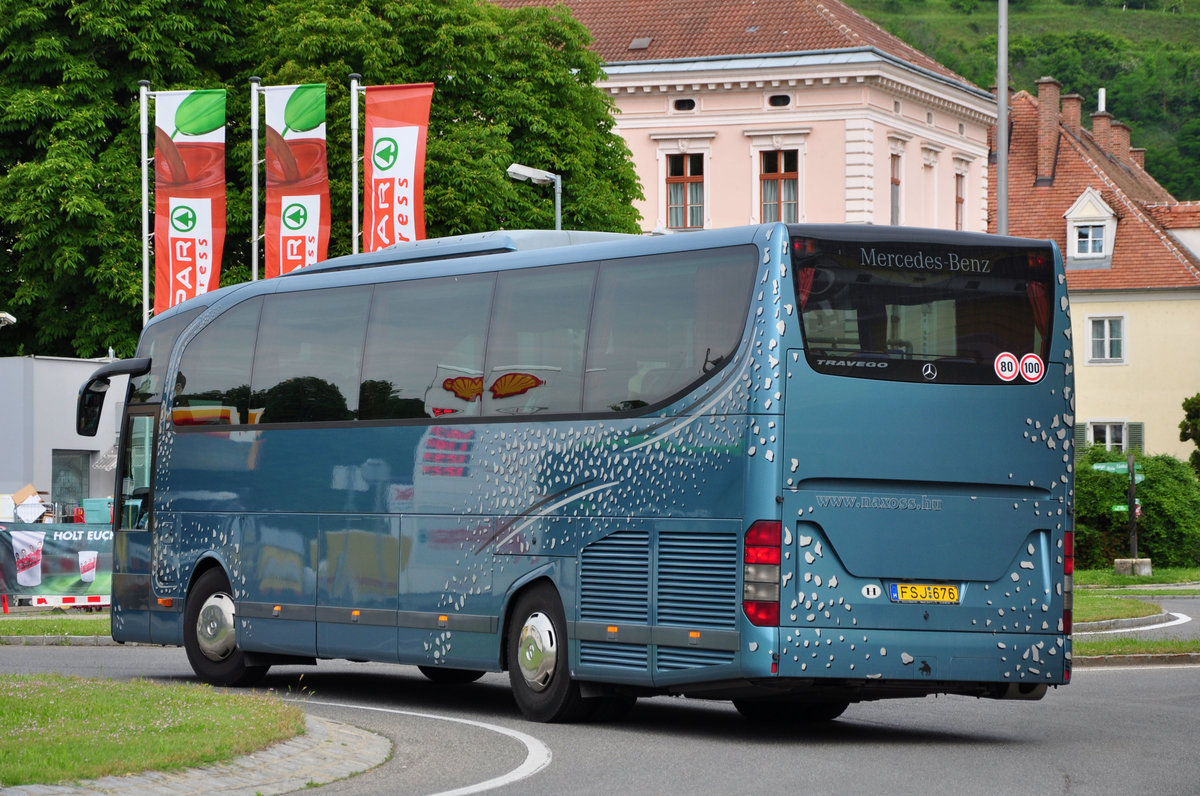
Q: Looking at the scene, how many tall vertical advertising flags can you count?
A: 3